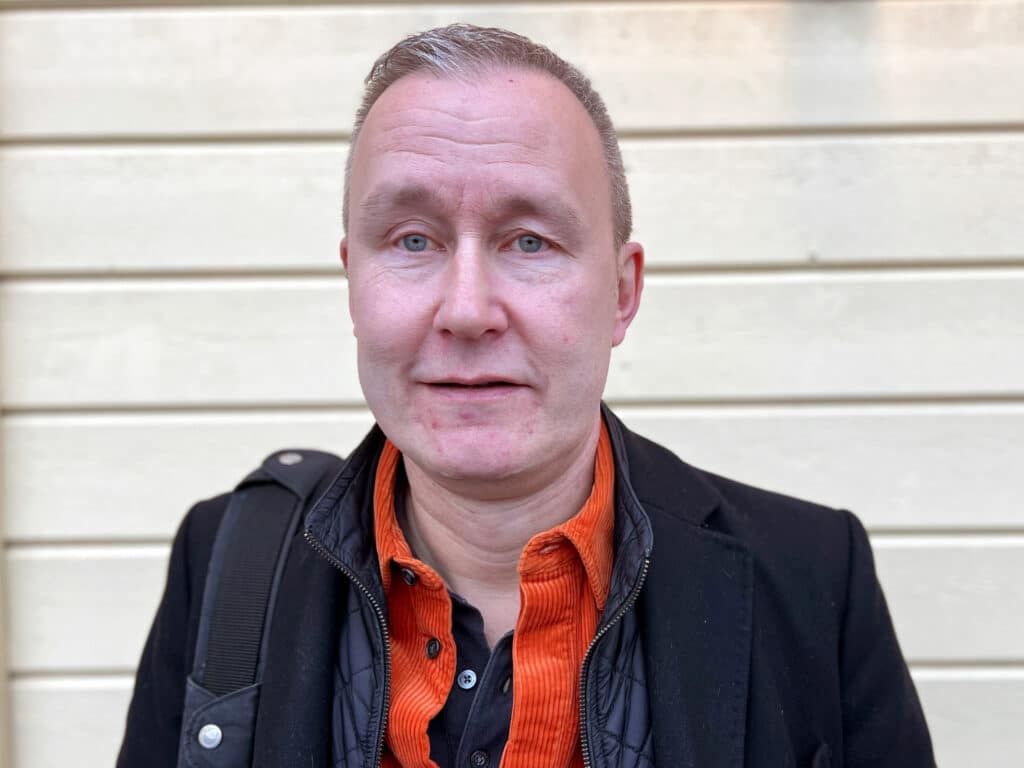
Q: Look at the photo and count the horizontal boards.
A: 6